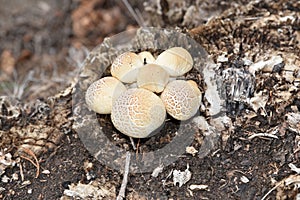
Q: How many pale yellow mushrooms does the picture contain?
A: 7